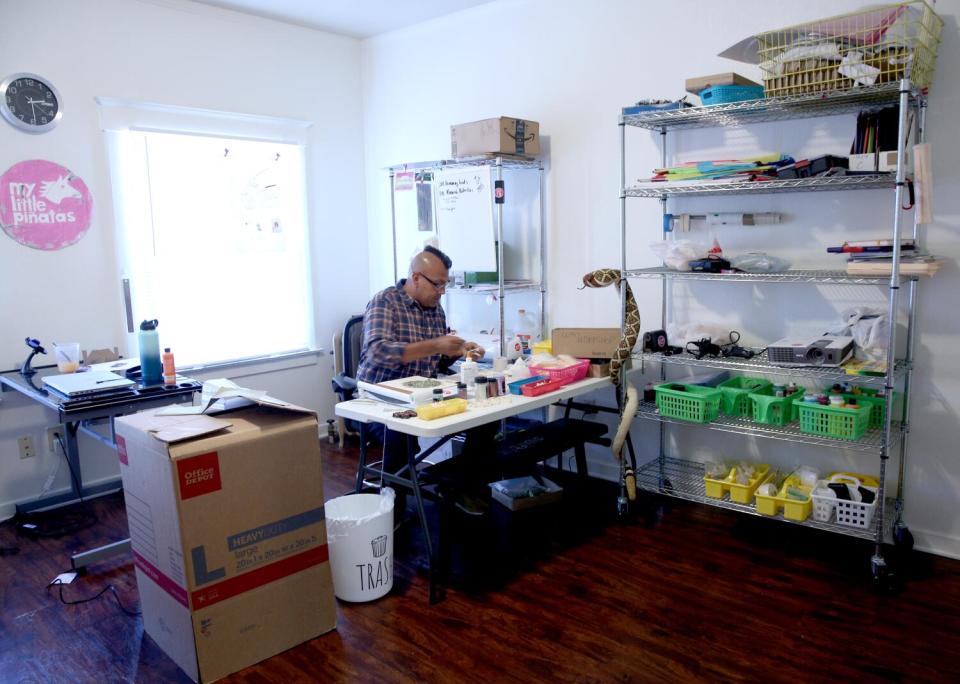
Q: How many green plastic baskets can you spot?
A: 5